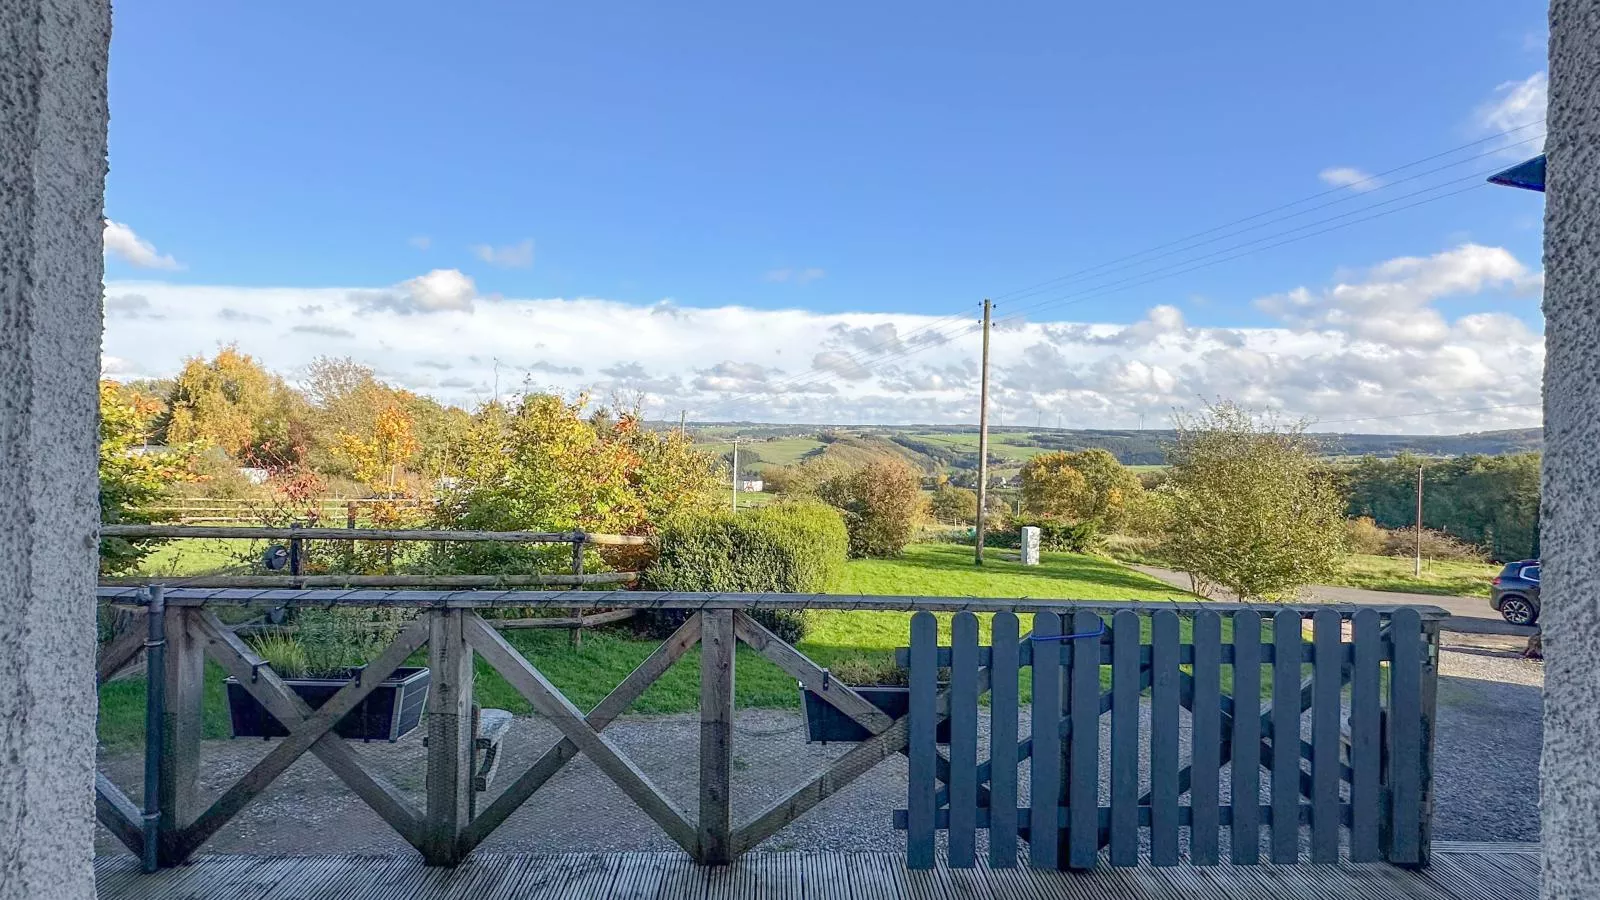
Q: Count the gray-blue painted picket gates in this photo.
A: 1